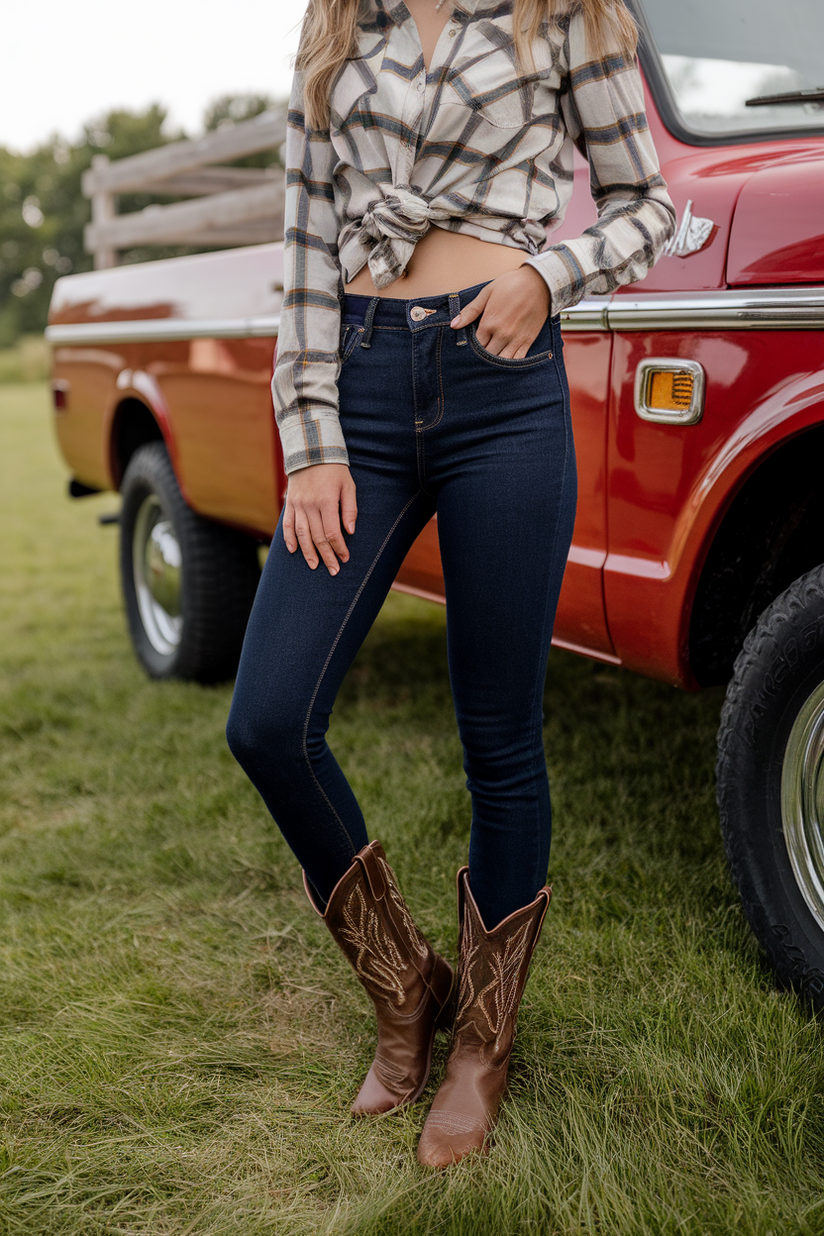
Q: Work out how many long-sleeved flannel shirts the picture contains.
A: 1